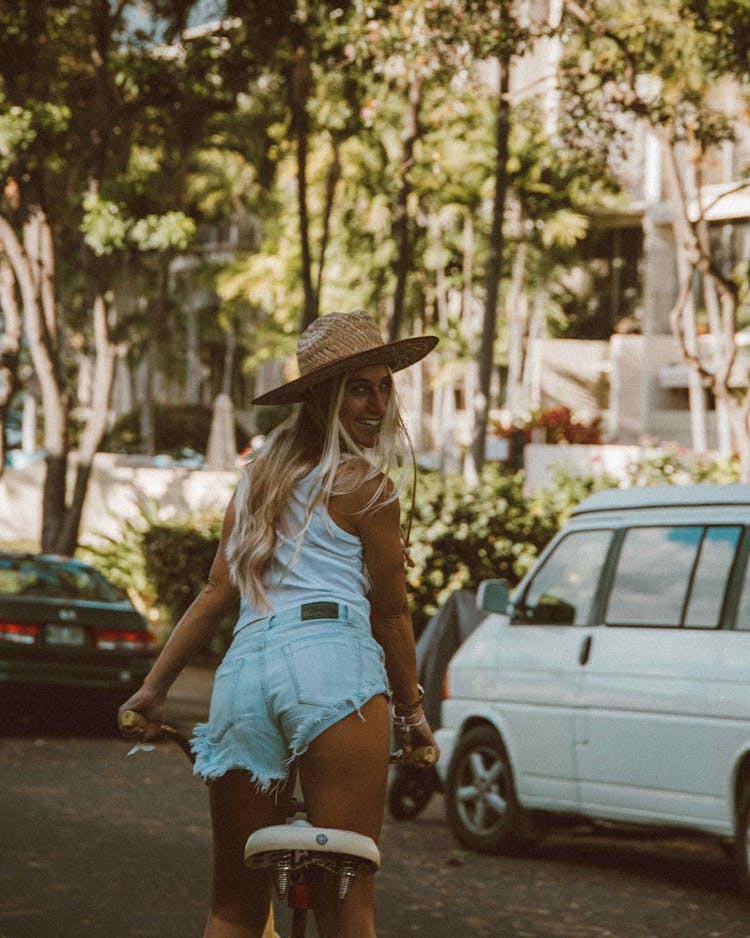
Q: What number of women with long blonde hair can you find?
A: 1